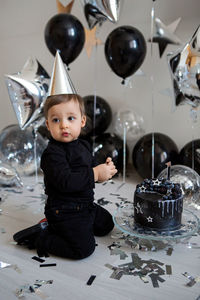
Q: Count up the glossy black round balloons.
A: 6